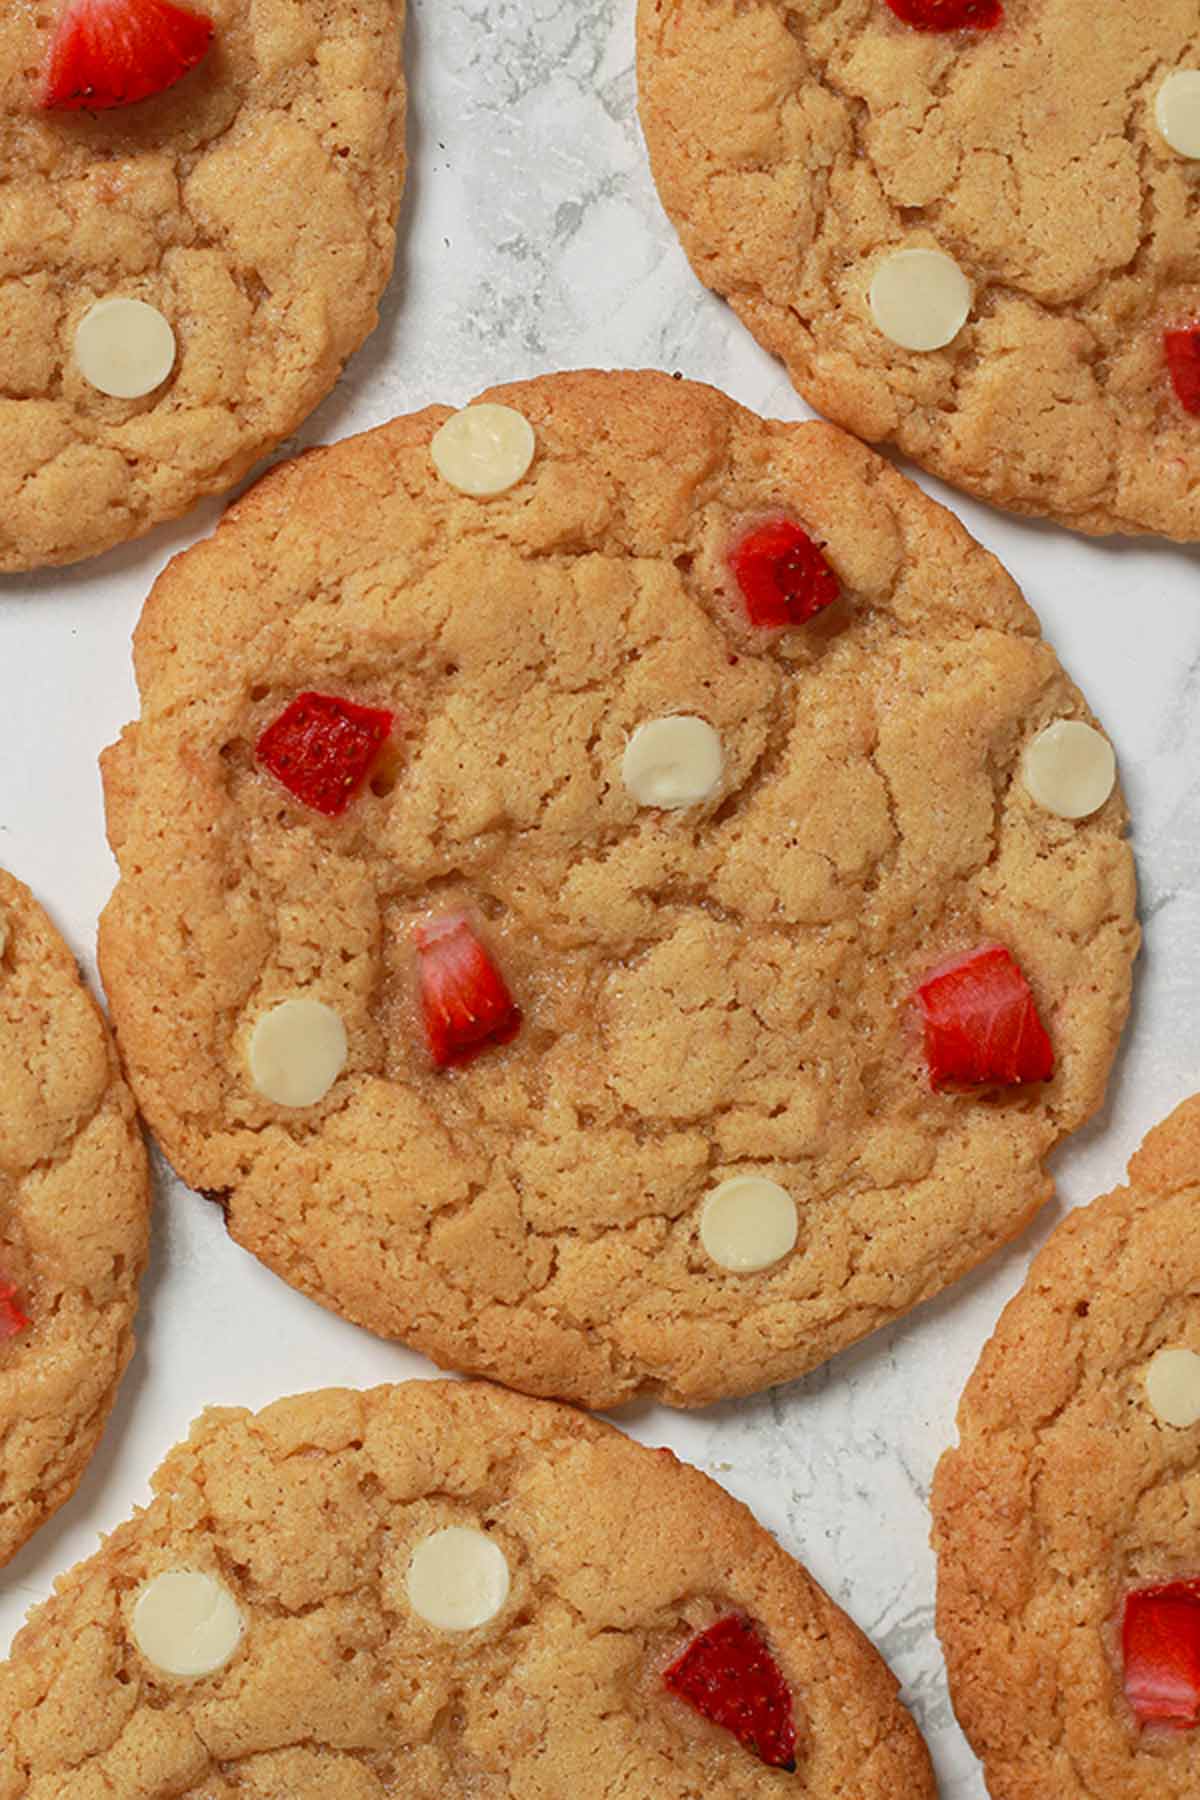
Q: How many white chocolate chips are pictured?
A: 11